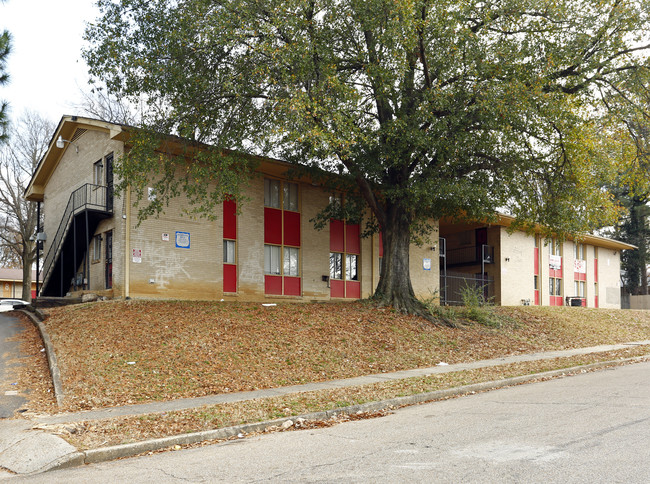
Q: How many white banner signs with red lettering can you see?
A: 2